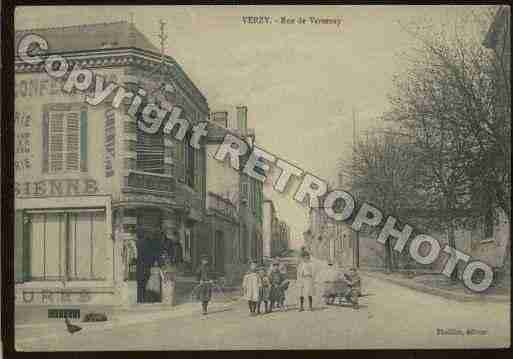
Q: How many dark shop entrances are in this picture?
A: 1